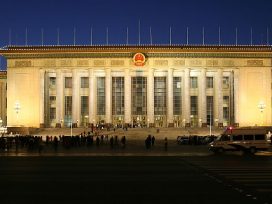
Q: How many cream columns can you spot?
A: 12